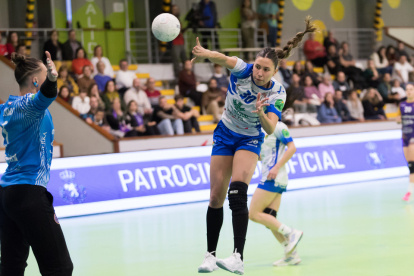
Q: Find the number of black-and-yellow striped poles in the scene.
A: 4